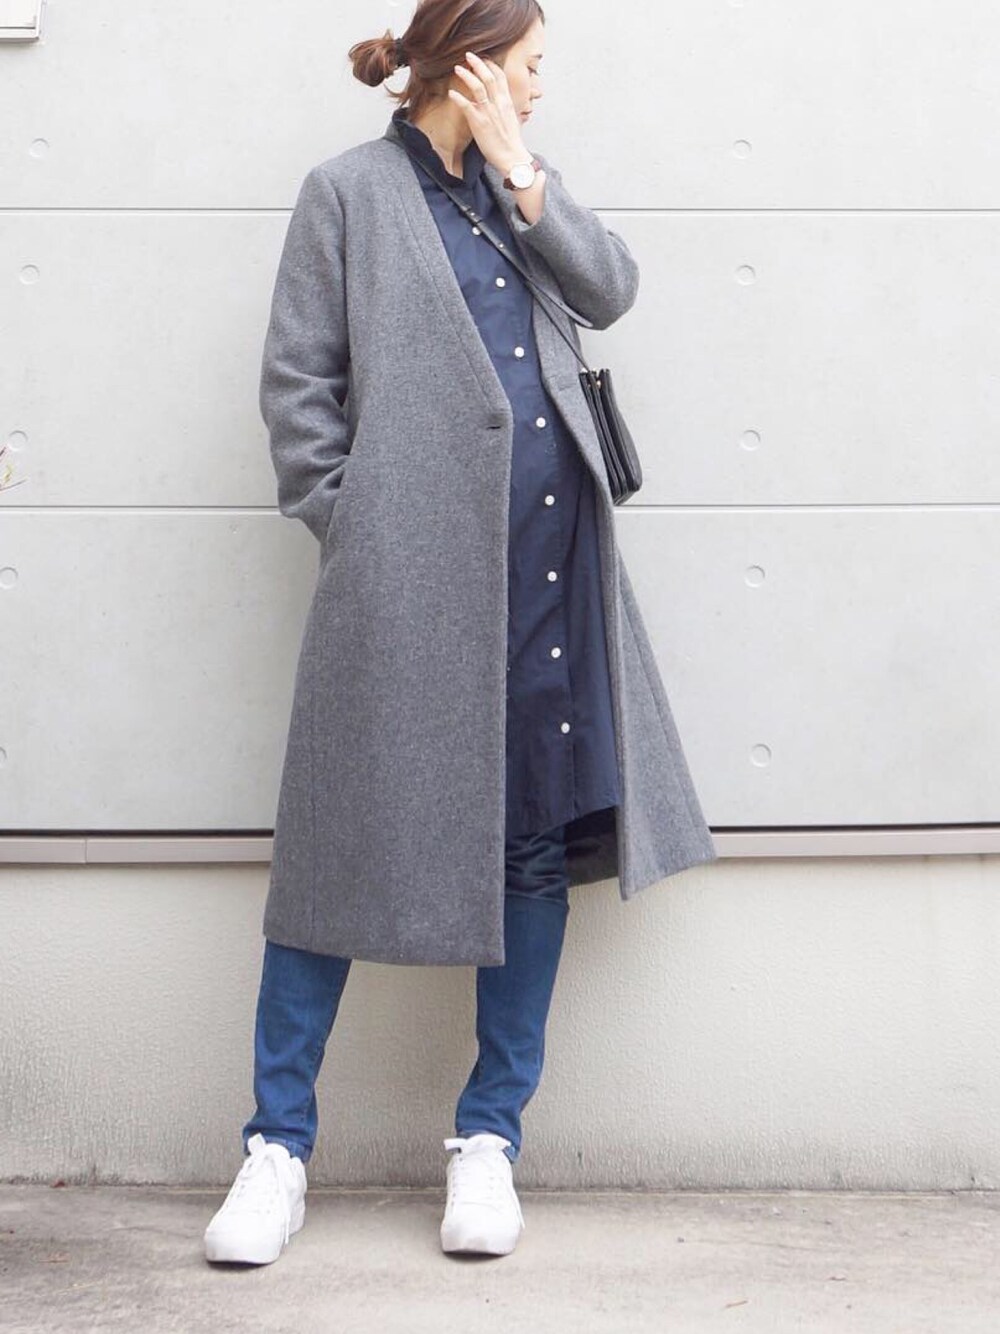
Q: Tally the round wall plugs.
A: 10